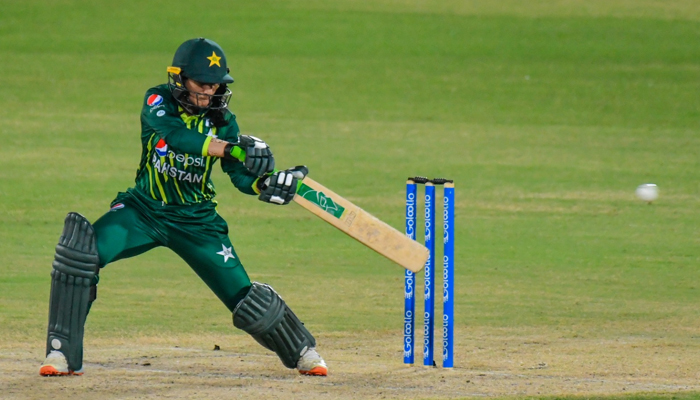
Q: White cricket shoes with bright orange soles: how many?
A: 2